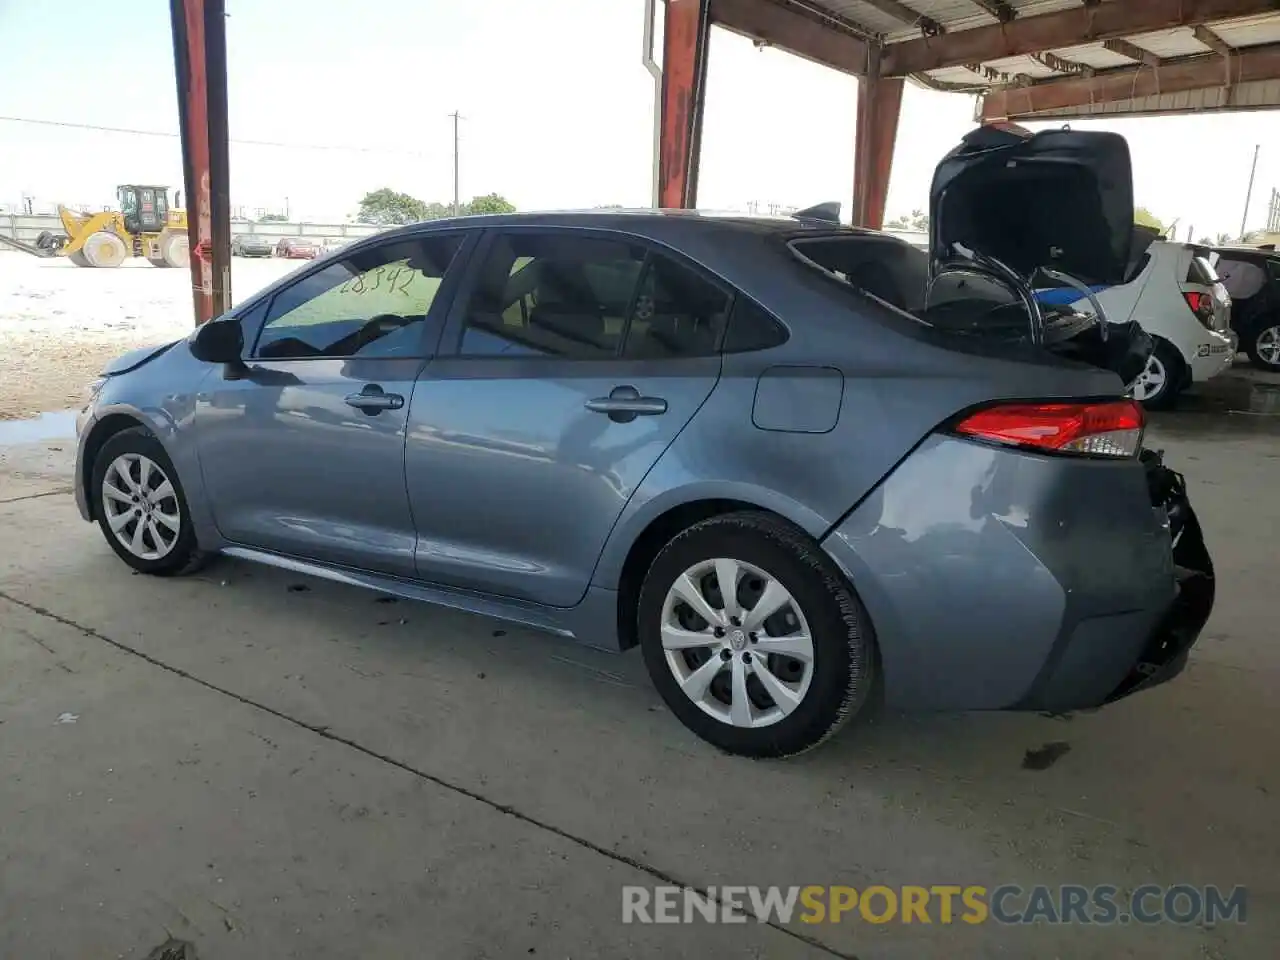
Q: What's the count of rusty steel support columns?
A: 3